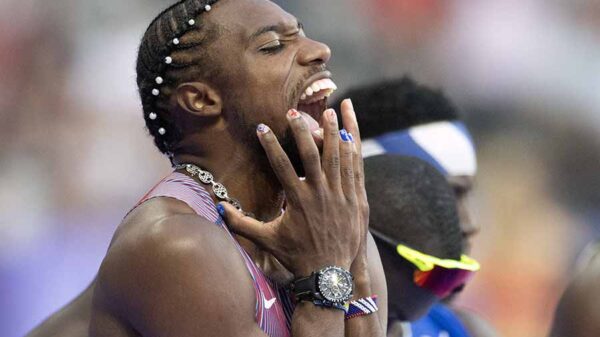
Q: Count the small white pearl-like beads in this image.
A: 8